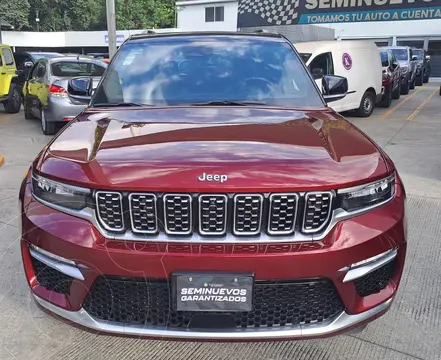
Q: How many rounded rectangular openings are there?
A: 7